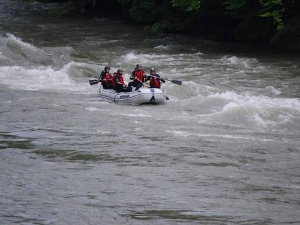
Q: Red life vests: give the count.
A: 4